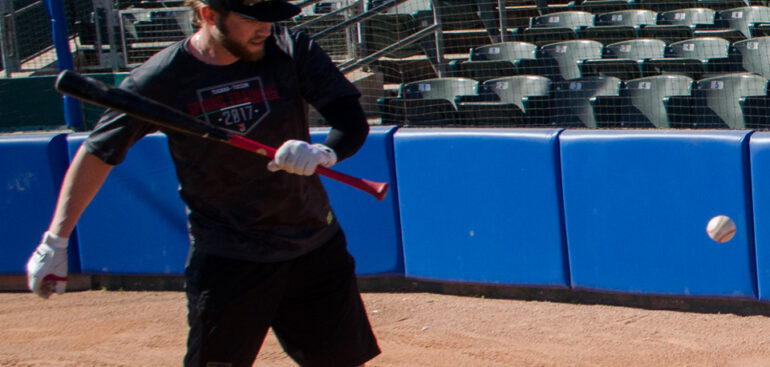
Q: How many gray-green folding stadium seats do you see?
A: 14